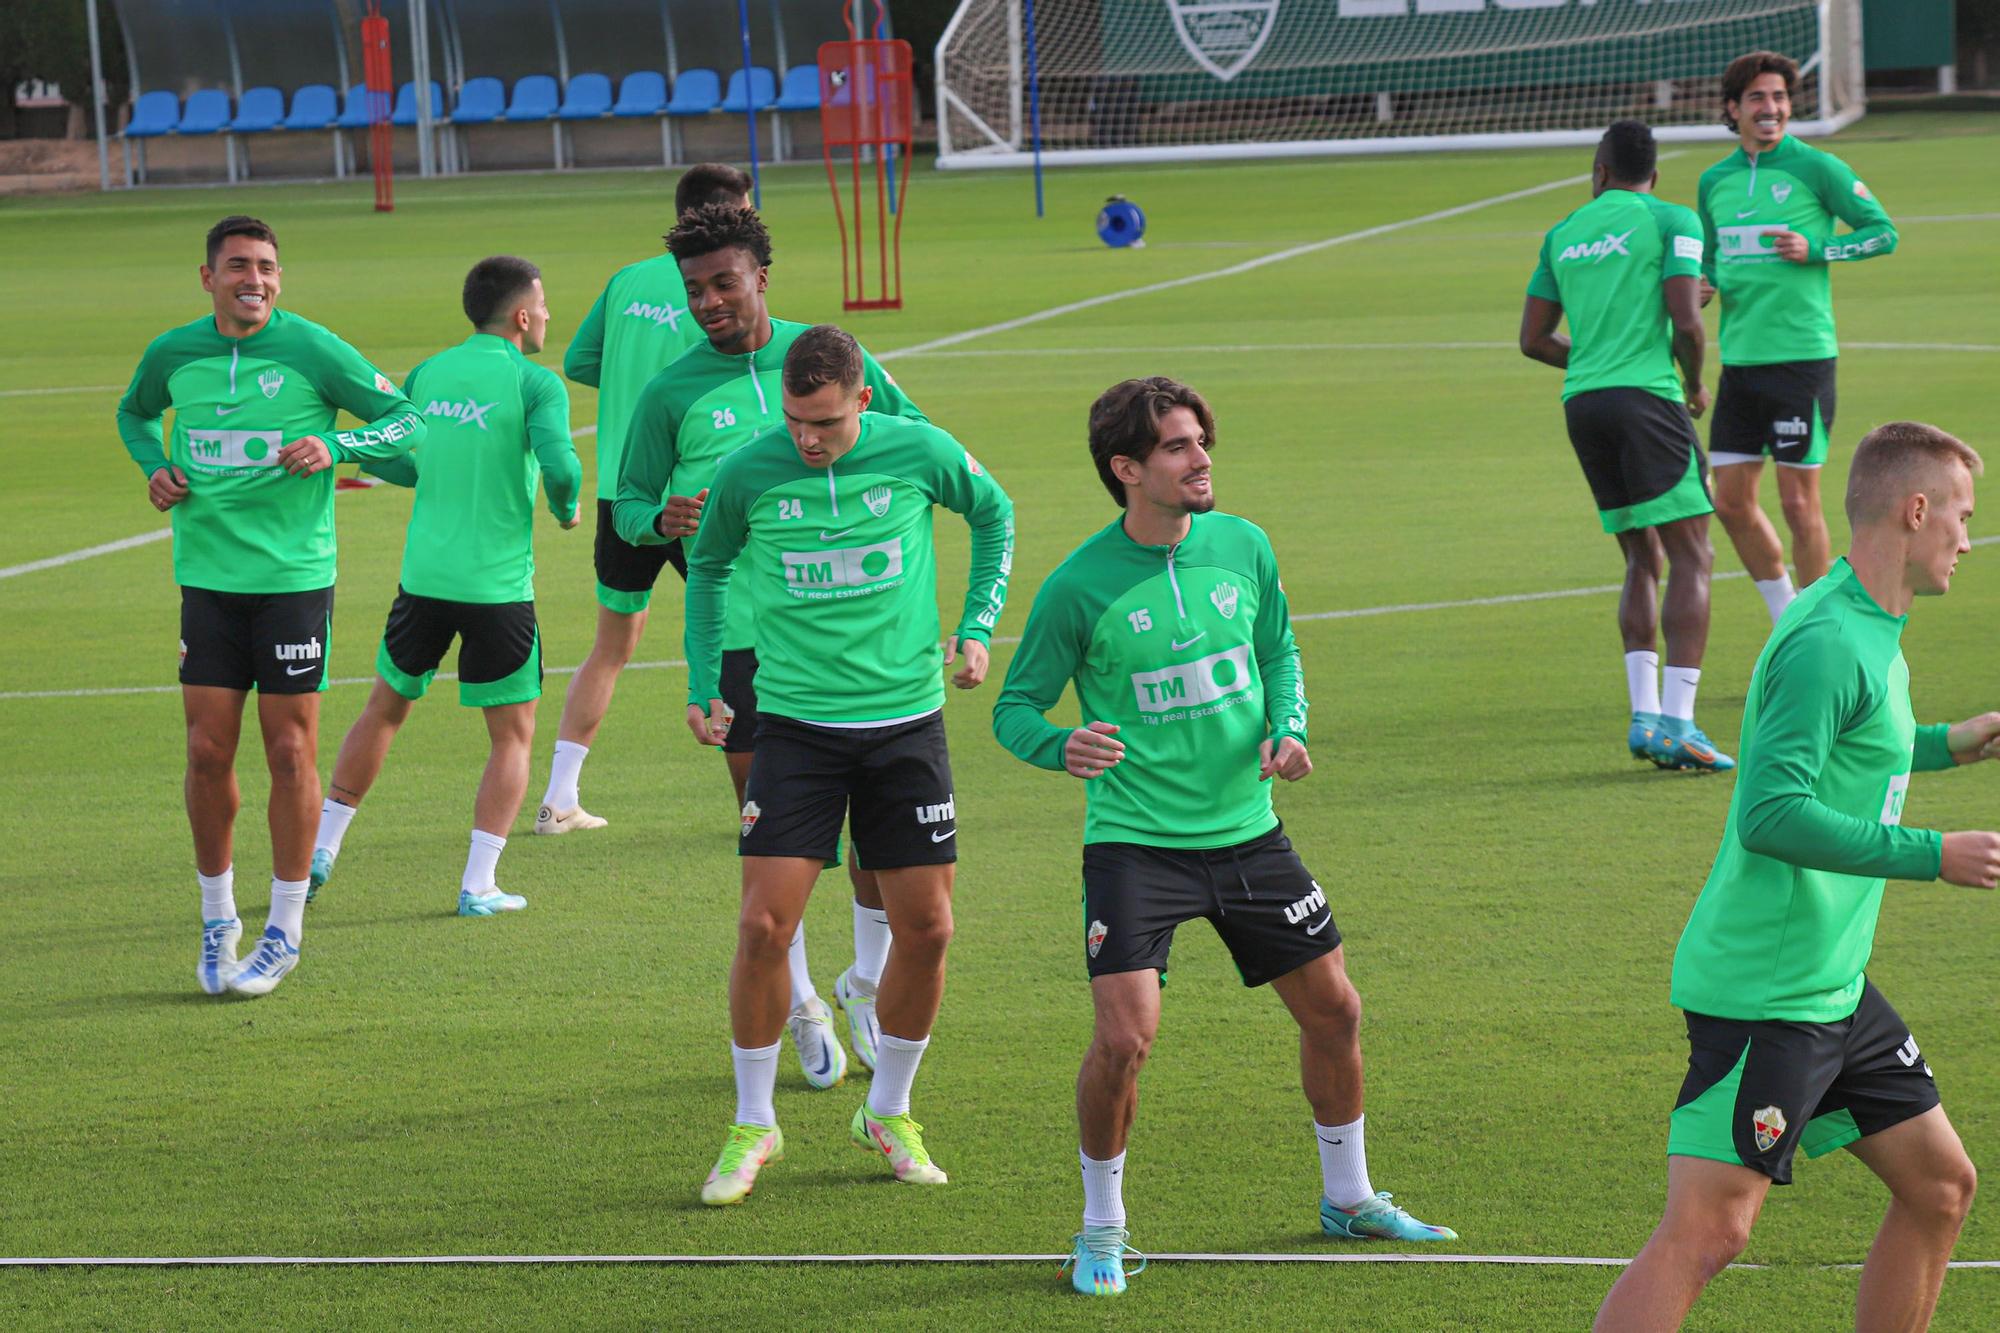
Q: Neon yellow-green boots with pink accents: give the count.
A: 2